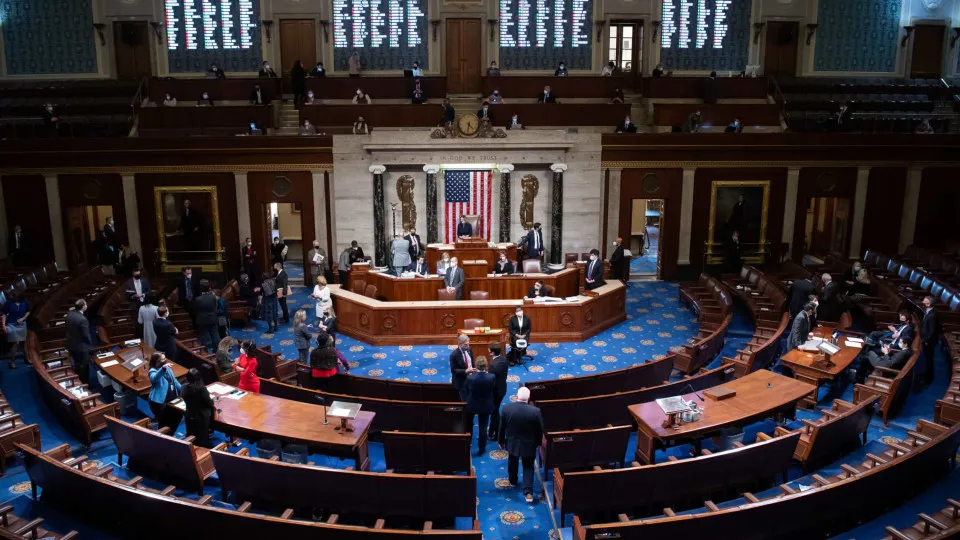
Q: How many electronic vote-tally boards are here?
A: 4